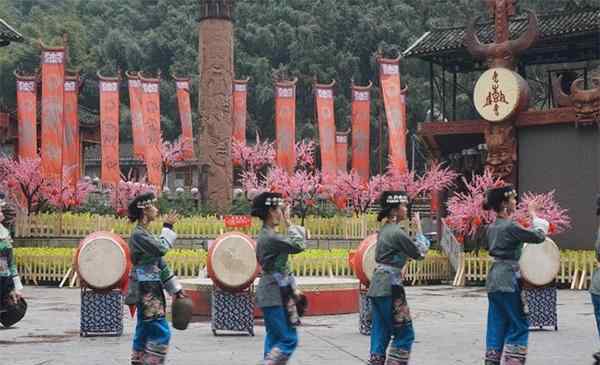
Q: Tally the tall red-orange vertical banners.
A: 14